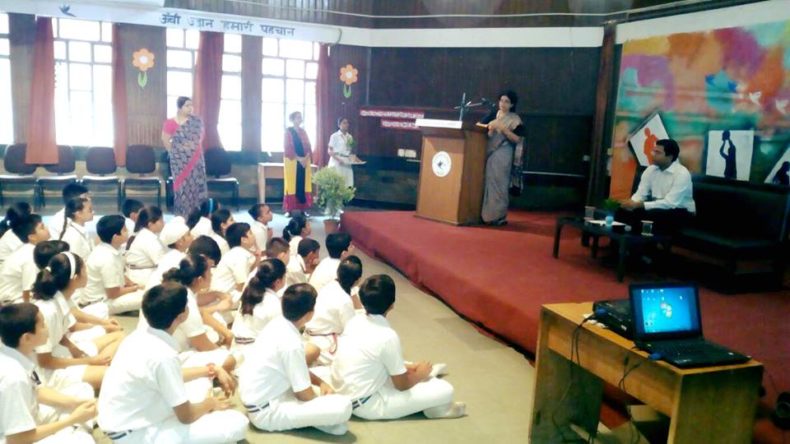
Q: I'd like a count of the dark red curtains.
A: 4